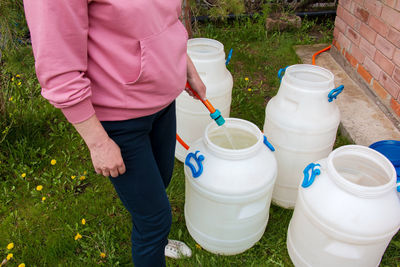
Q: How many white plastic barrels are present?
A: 4